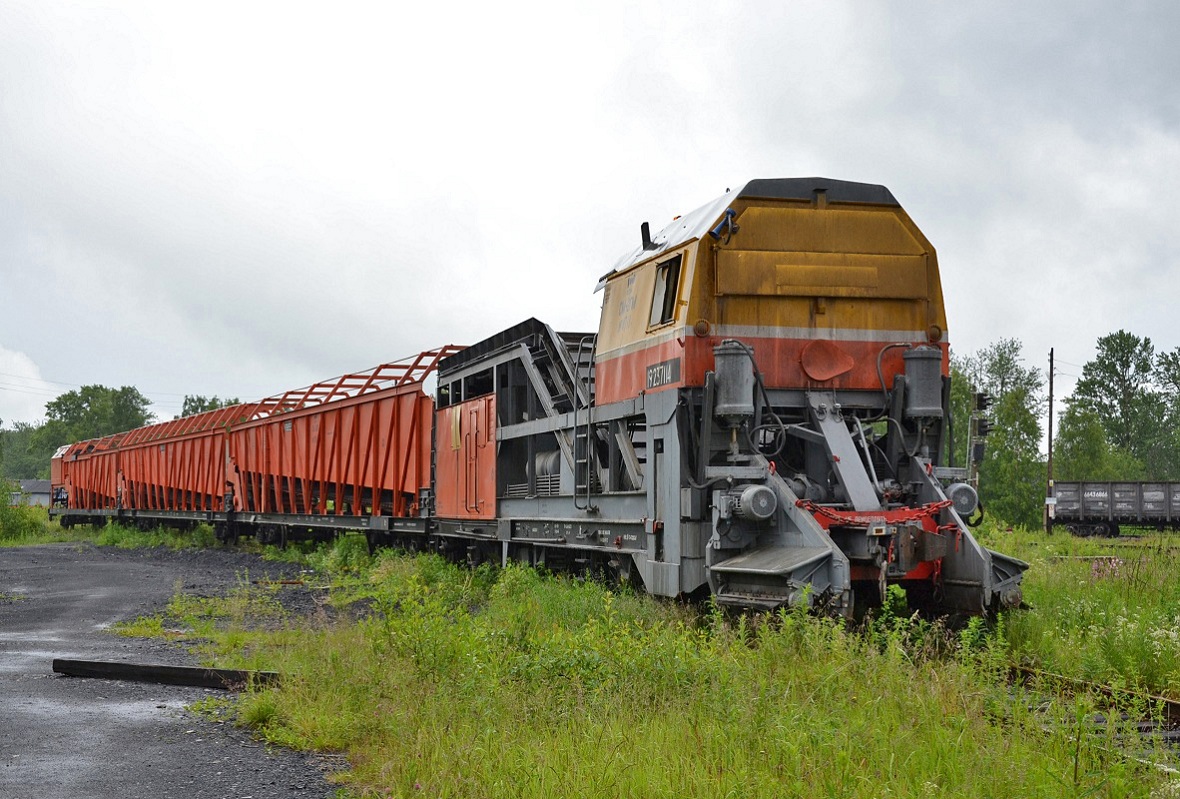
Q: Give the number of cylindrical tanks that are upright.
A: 2